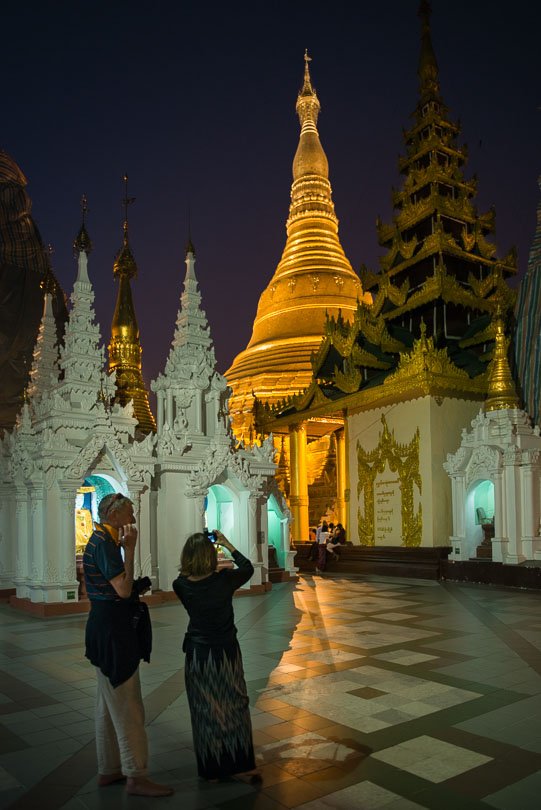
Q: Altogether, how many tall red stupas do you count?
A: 0